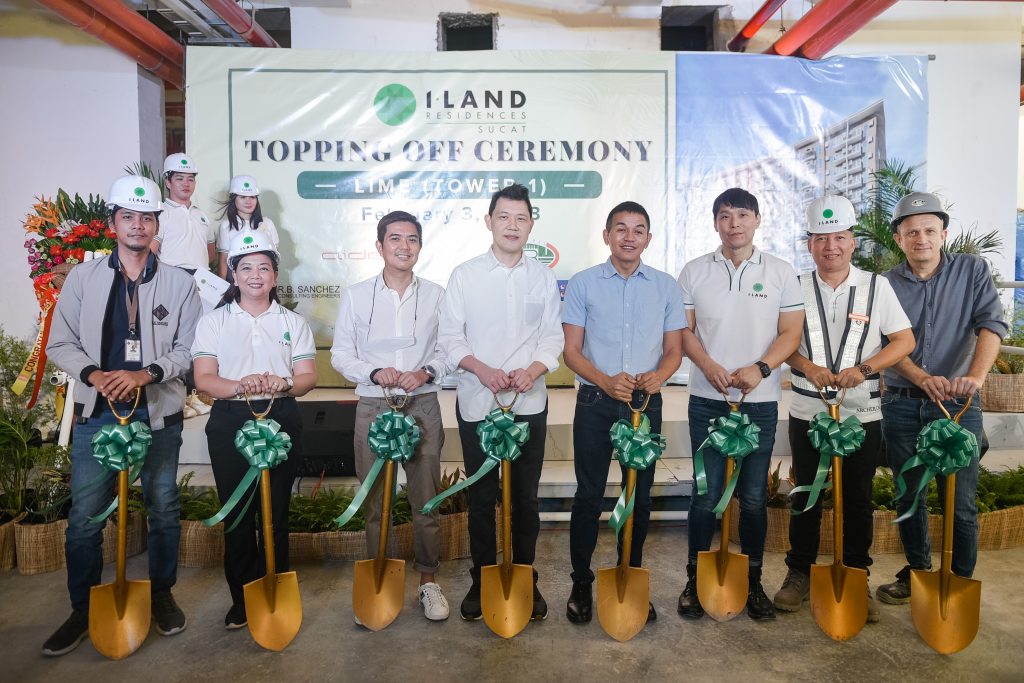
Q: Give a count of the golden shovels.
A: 8